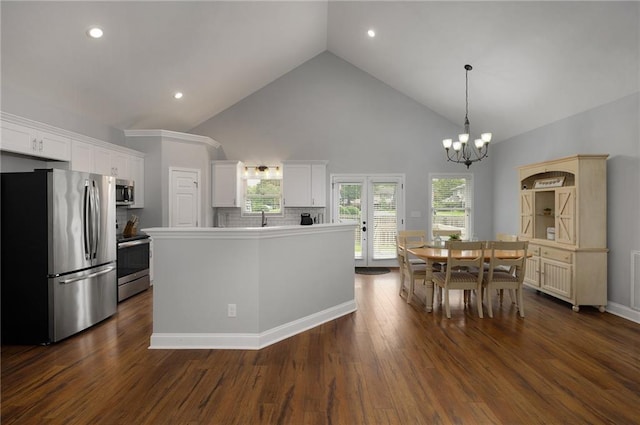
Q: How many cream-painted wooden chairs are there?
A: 6